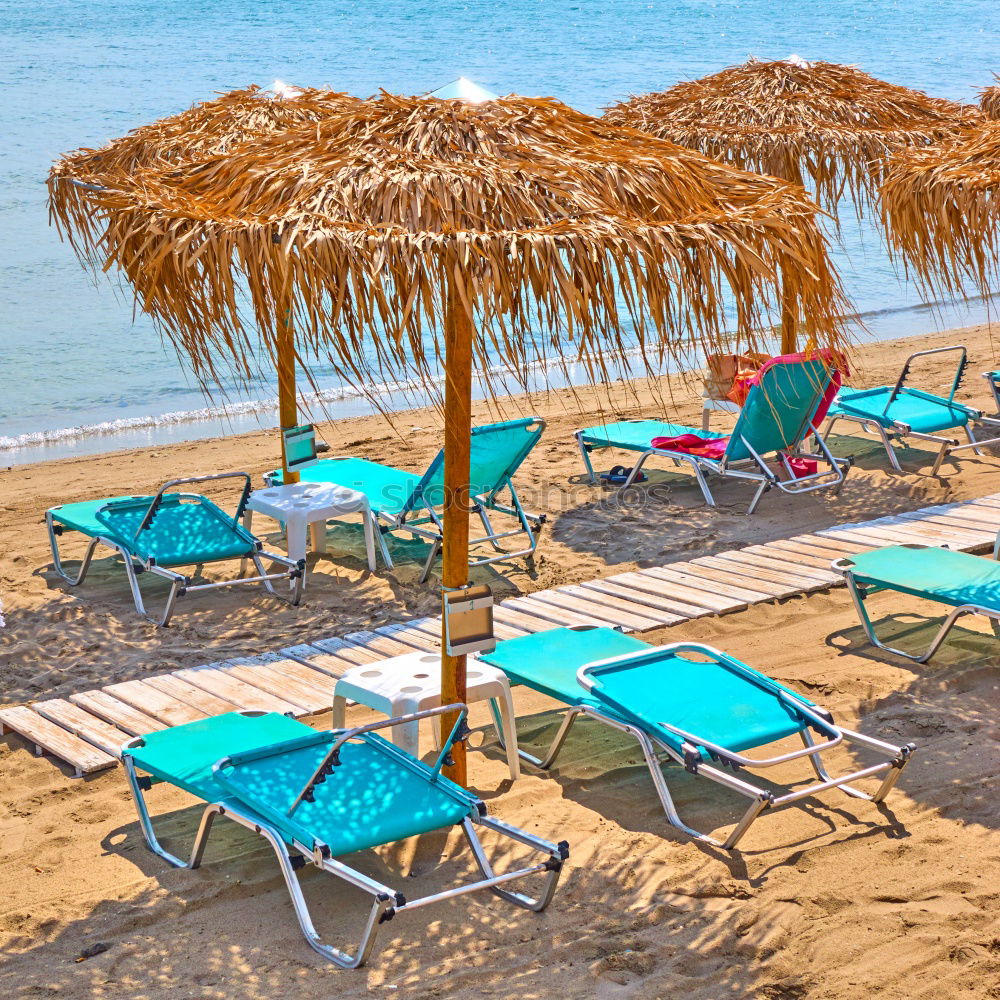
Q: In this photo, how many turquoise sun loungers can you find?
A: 8